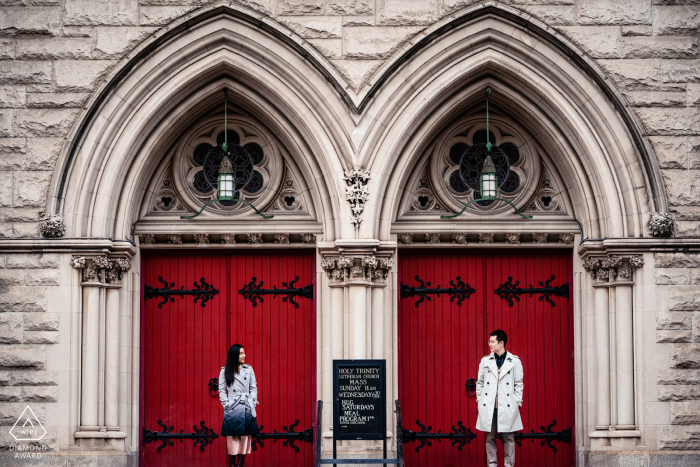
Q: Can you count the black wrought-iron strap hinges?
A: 8